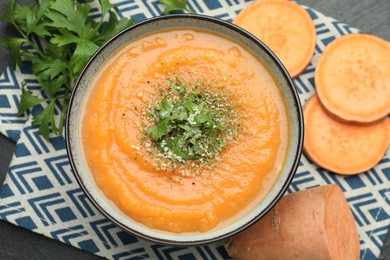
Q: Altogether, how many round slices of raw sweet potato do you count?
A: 3